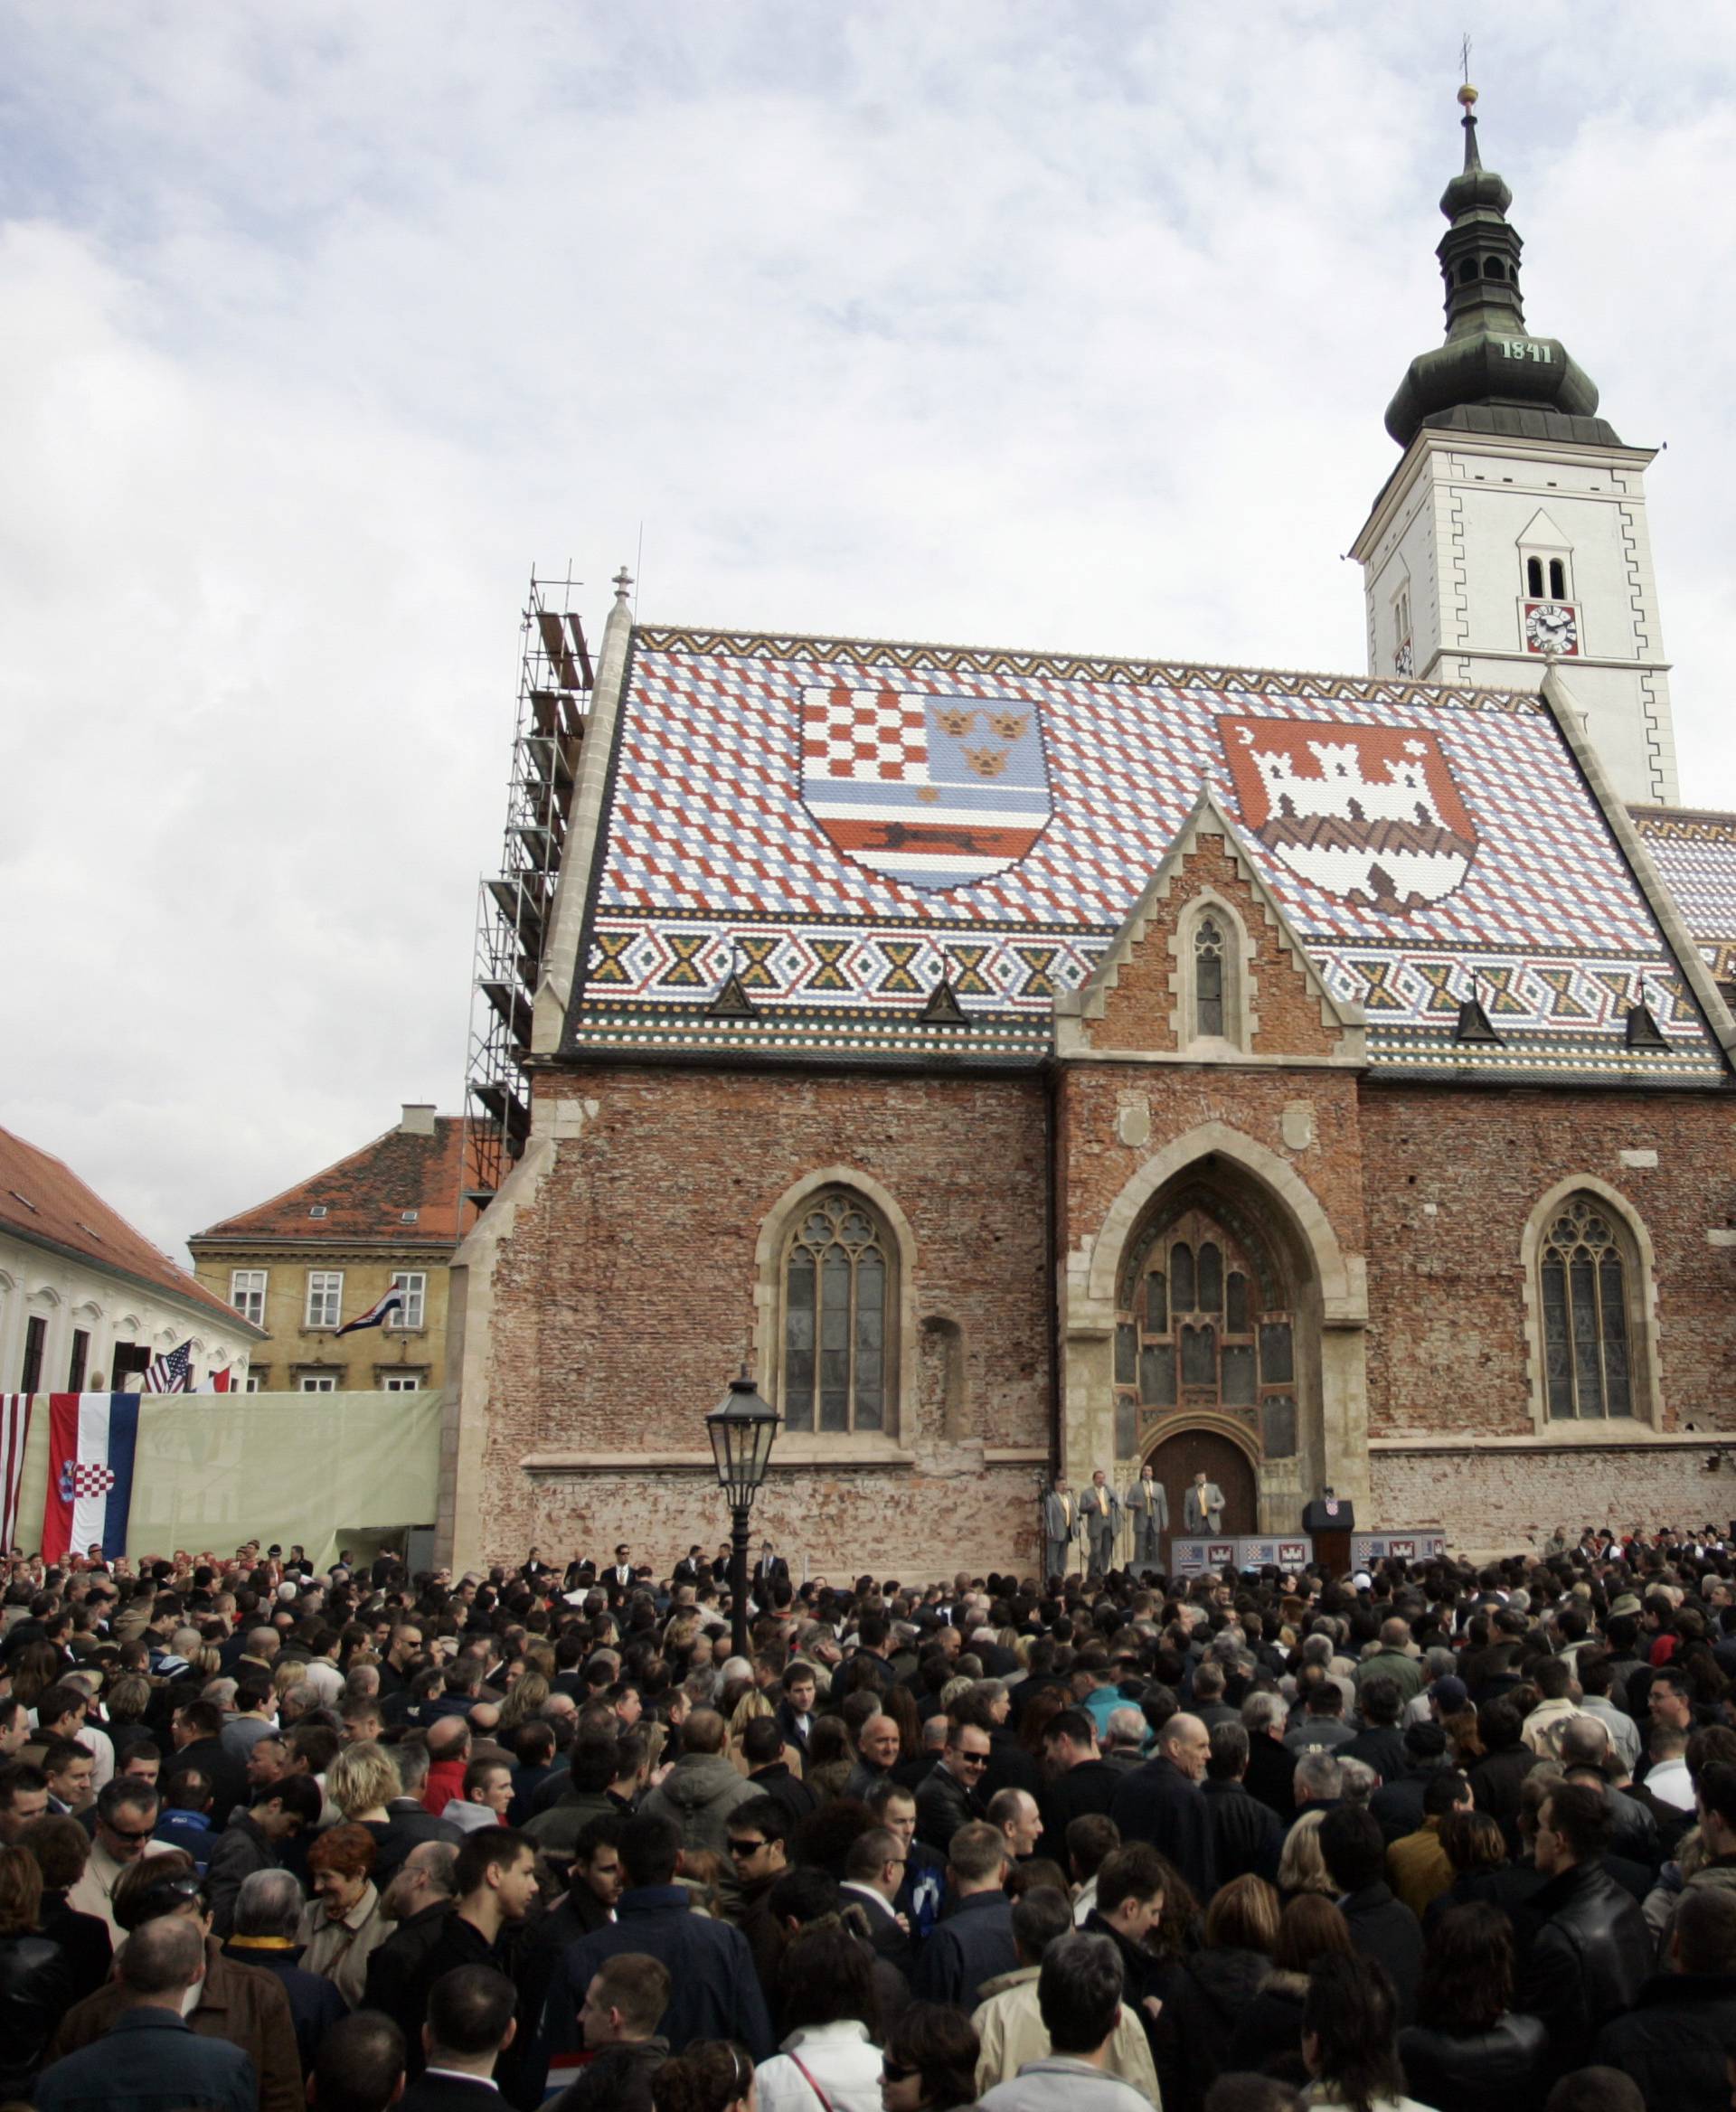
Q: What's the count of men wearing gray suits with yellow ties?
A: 4